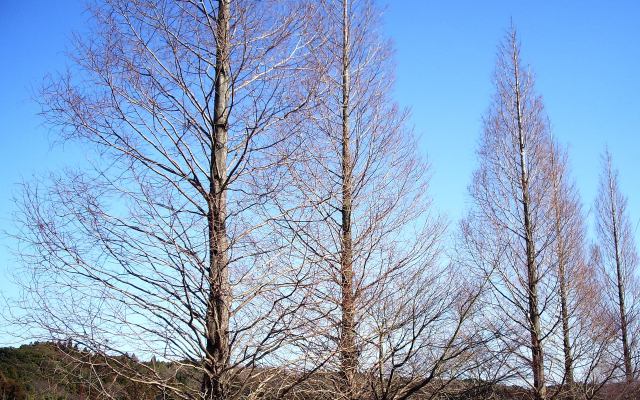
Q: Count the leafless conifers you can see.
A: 5